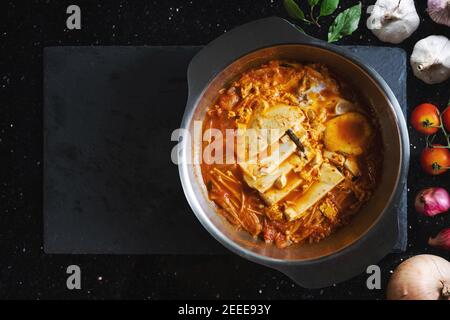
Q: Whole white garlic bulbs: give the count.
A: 2